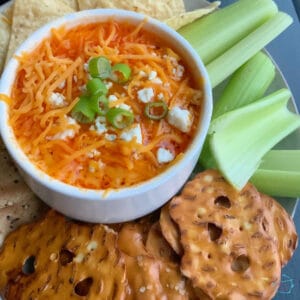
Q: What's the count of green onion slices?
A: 7